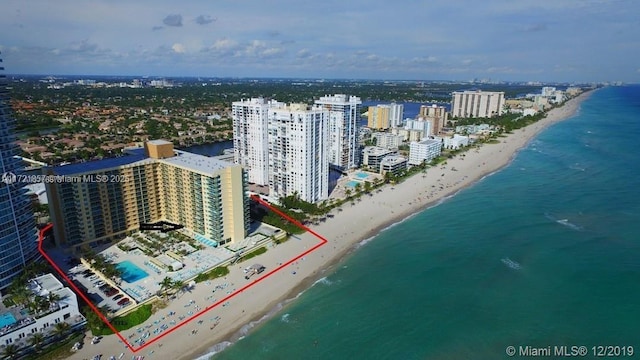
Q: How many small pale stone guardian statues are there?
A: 0